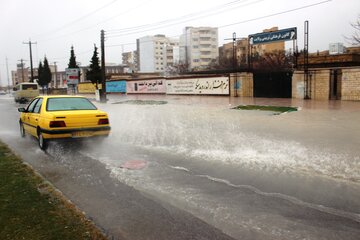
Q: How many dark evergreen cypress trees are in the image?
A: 4